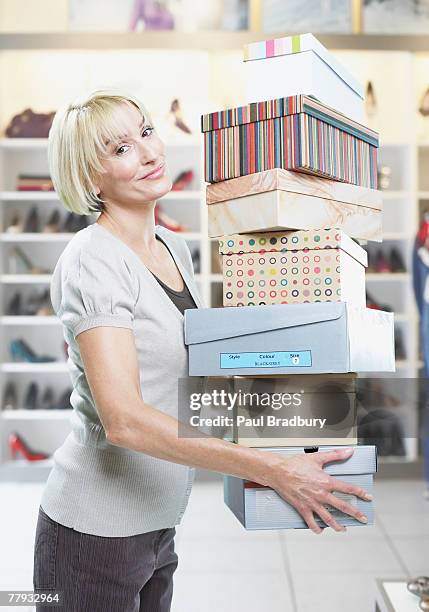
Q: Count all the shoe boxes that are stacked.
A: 7